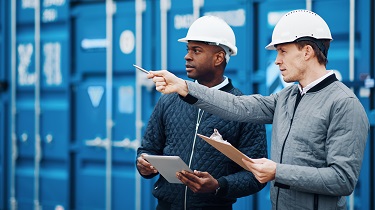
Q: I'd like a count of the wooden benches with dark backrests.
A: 0